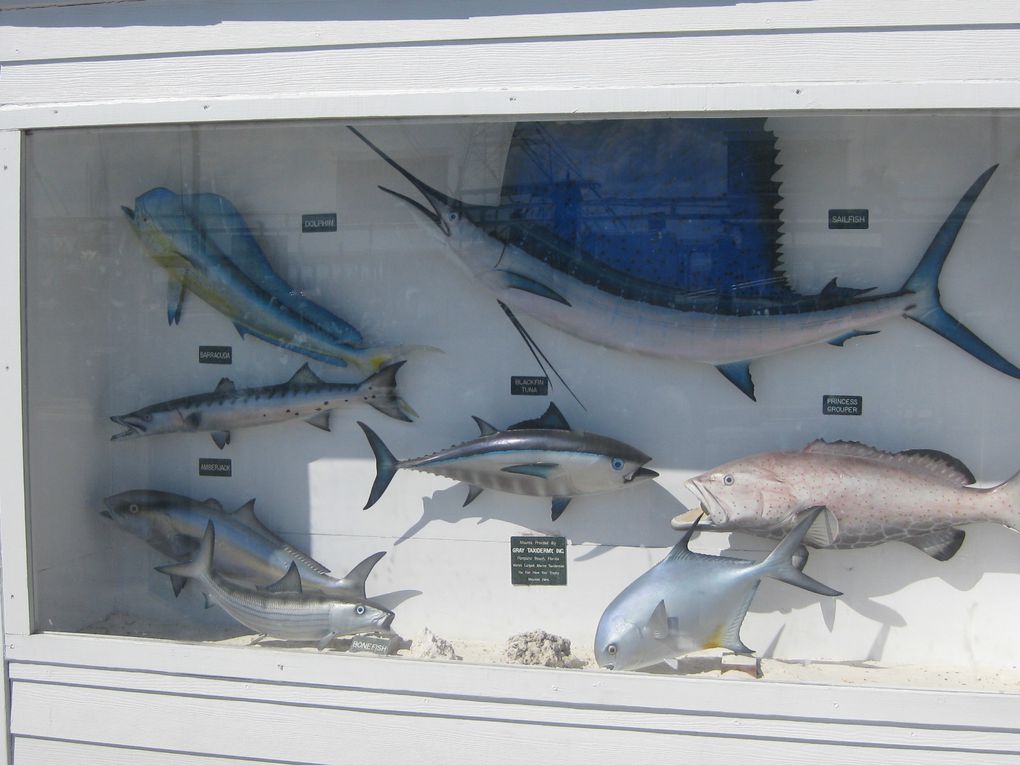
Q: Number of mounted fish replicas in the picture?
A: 8